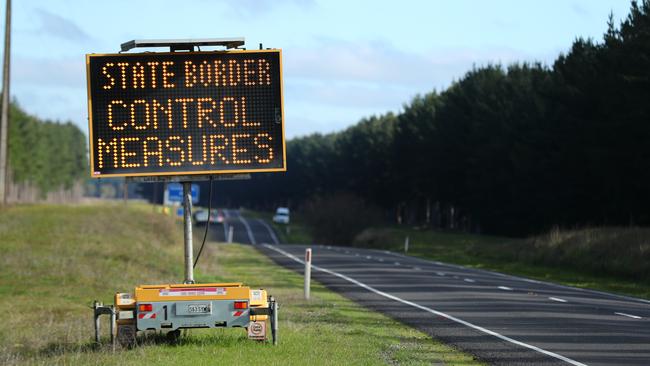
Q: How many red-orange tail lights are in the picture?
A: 2